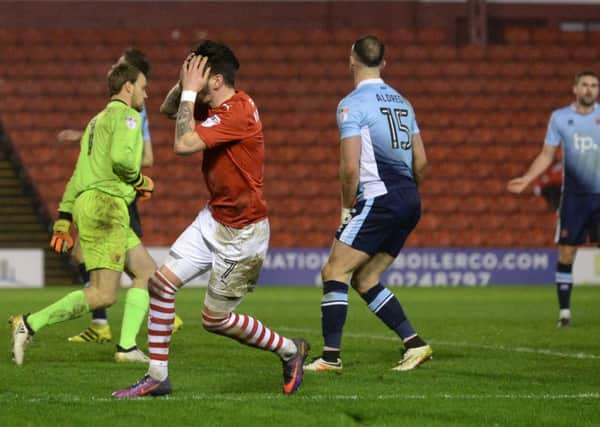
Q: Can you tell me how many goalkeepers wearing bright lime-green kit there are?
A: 1